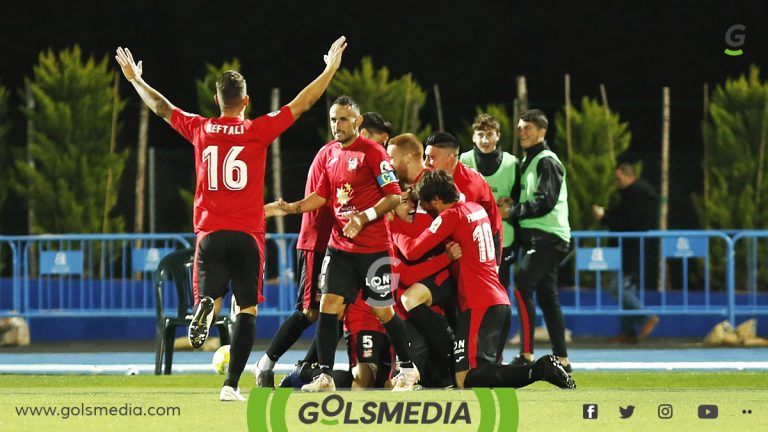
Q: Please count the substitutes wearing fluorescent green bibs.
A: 2